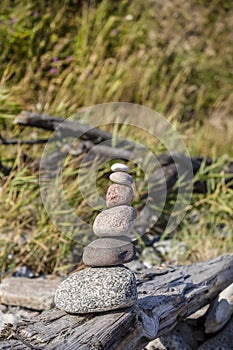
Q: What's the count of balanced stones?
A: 6